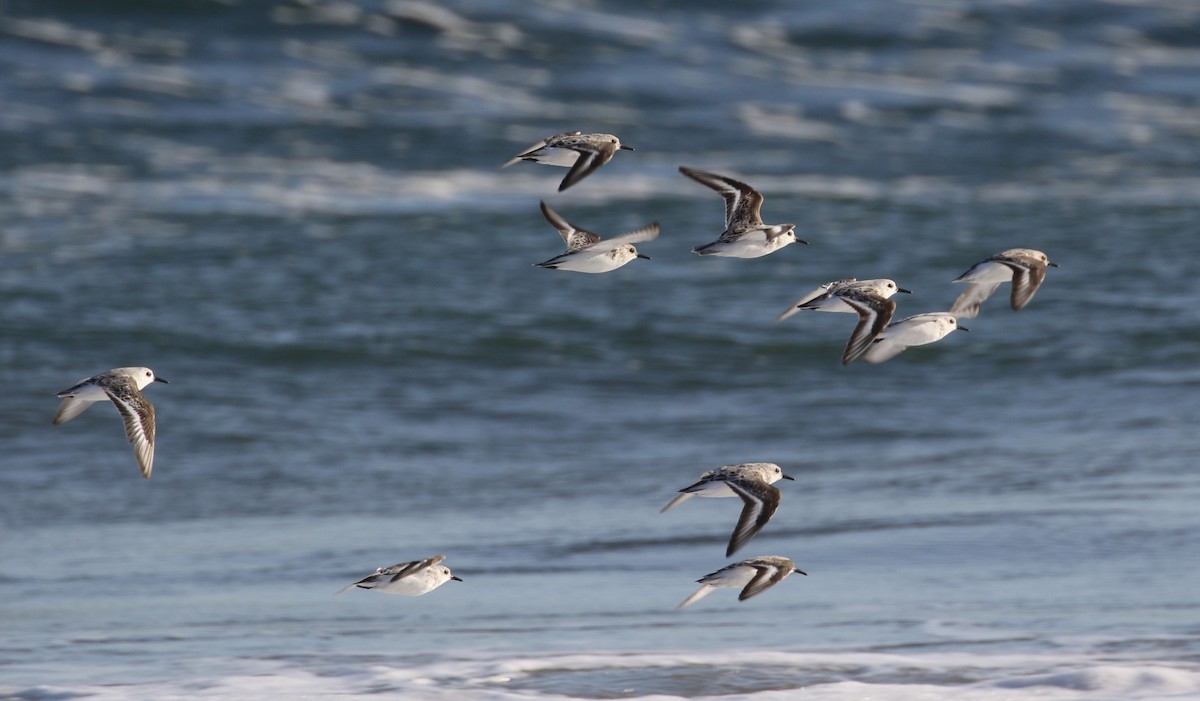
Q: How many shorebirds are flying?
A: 10